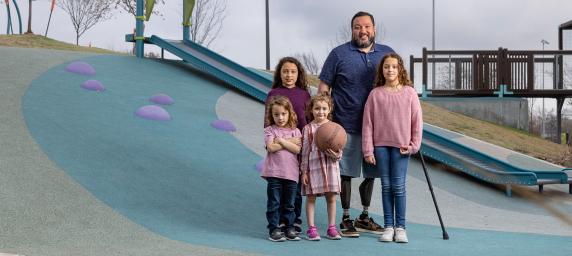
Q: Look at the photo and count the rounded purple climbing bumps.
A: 6